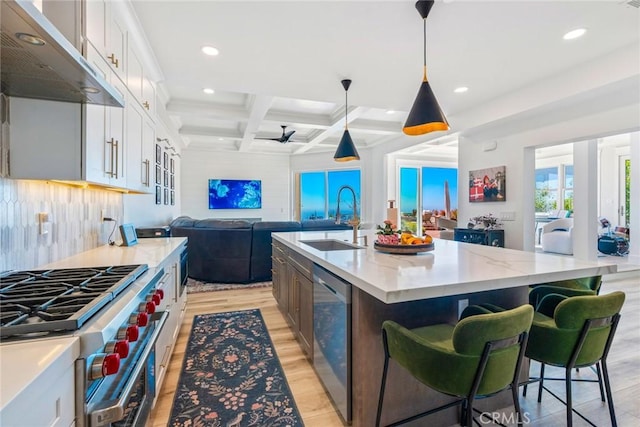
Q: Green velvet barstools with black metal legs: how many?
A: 3